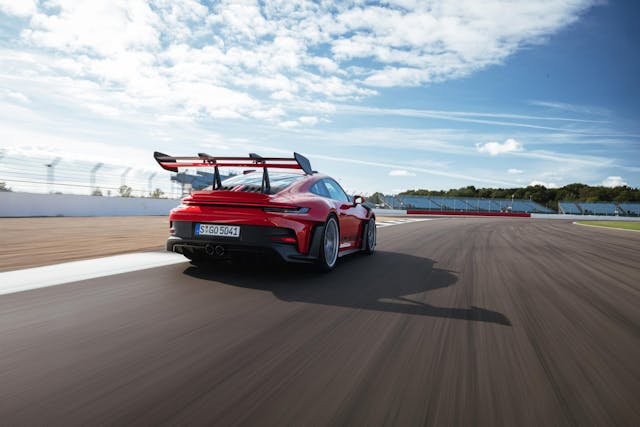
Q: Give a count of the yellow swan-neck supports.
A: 0